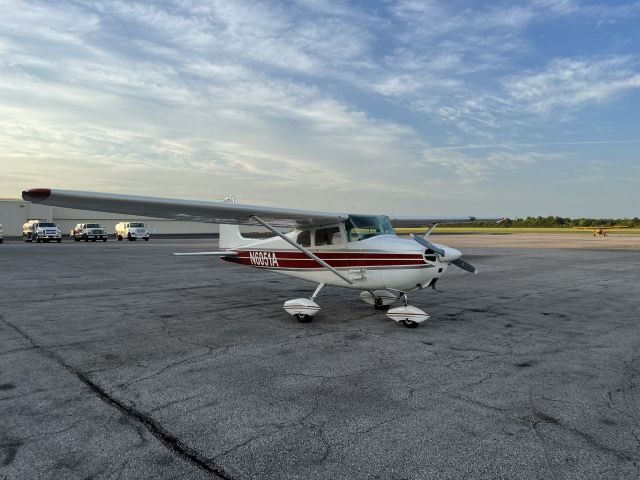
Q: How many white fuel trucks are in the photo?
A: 3